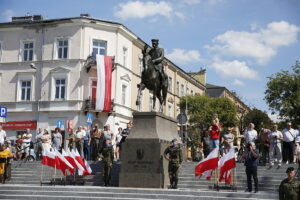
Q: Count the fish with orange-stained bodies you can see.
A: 0